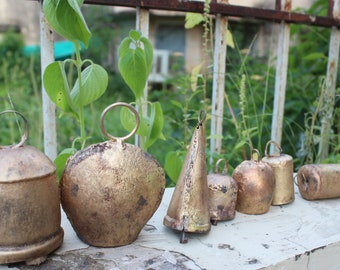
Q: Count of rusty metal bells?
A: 7